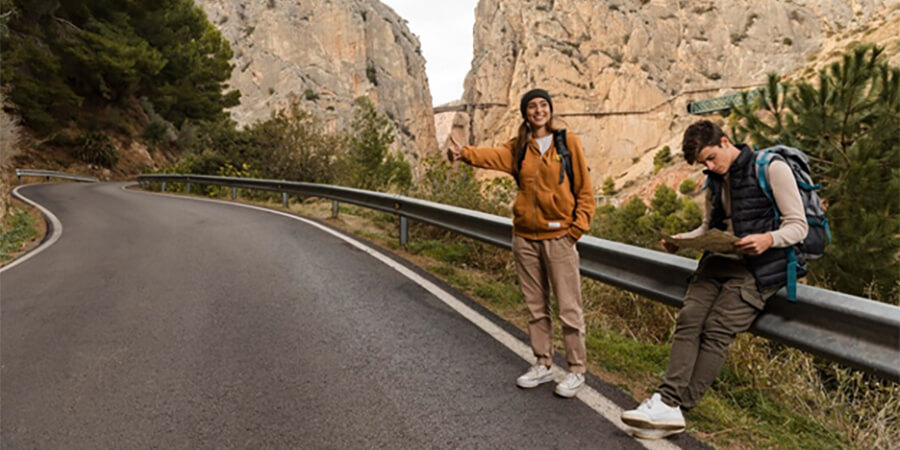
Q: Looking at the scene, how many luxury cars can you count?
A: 0